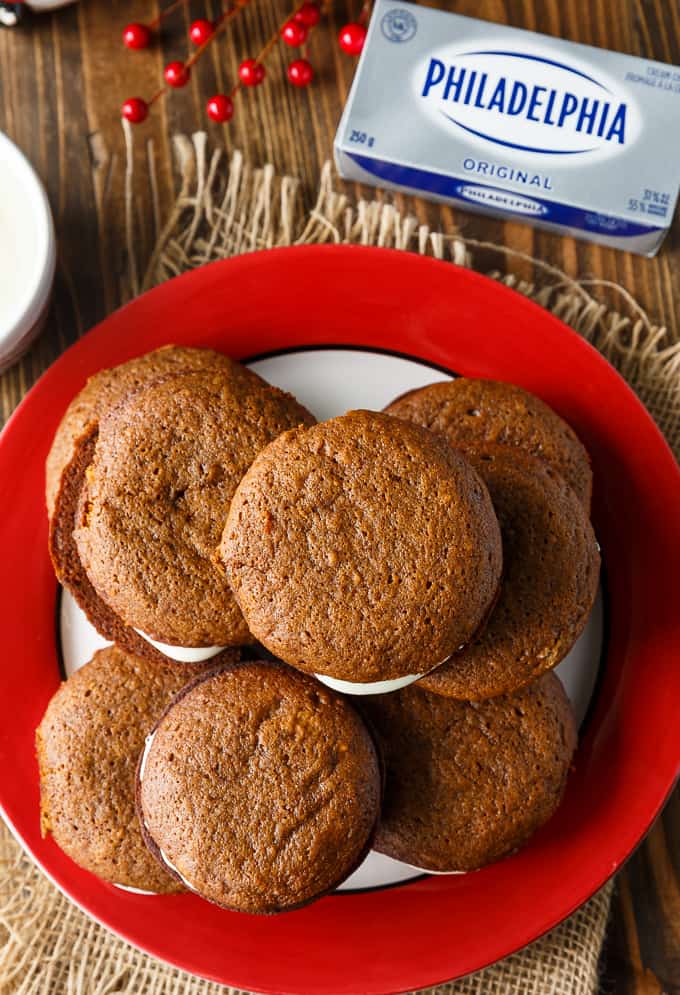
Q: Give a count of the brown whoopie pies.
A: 8